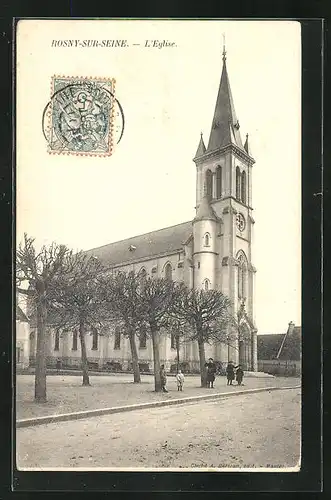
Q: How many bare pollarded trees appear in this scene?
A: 5